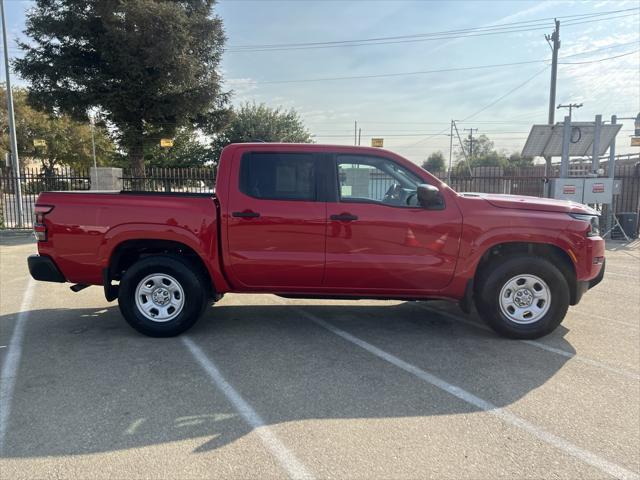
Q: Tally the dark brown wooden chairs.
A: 0